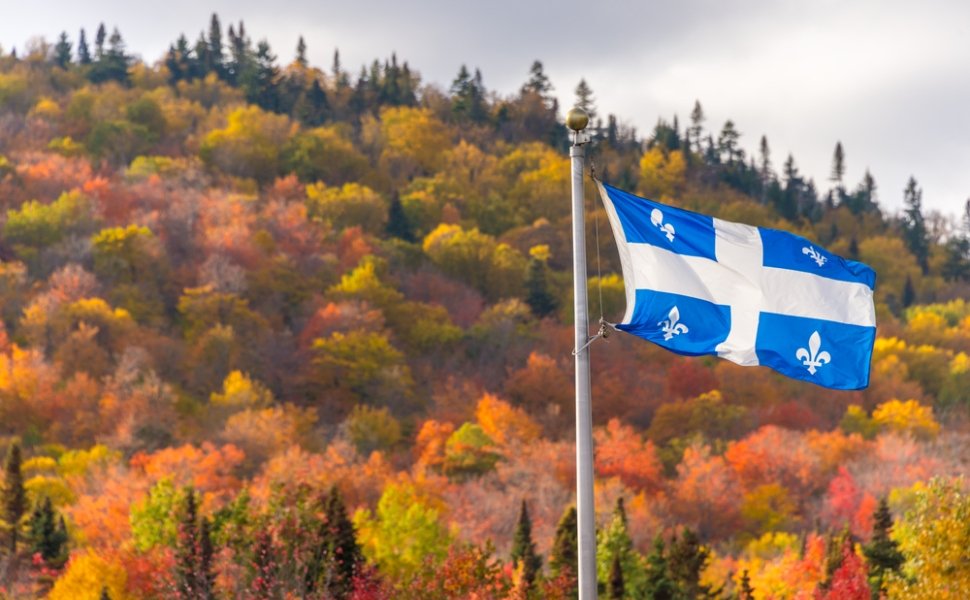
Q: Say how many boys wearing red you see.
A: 0